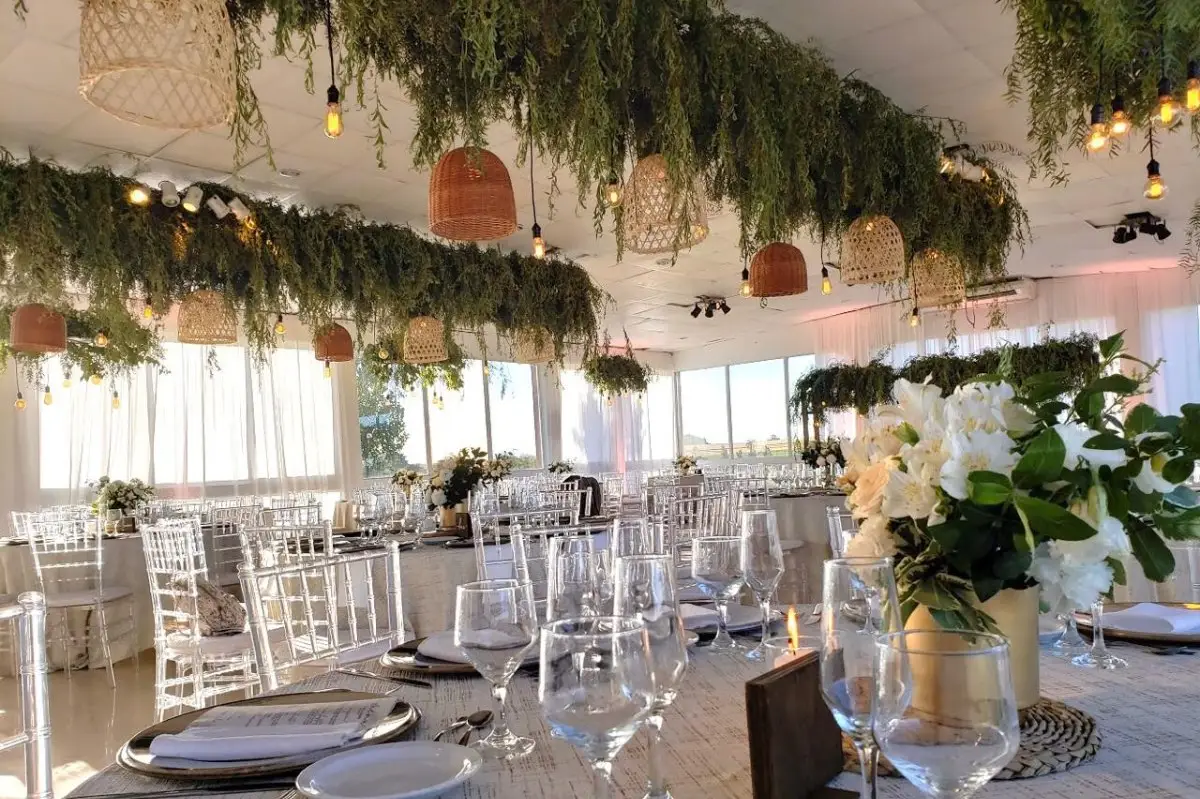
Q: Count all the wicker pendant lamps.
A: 11